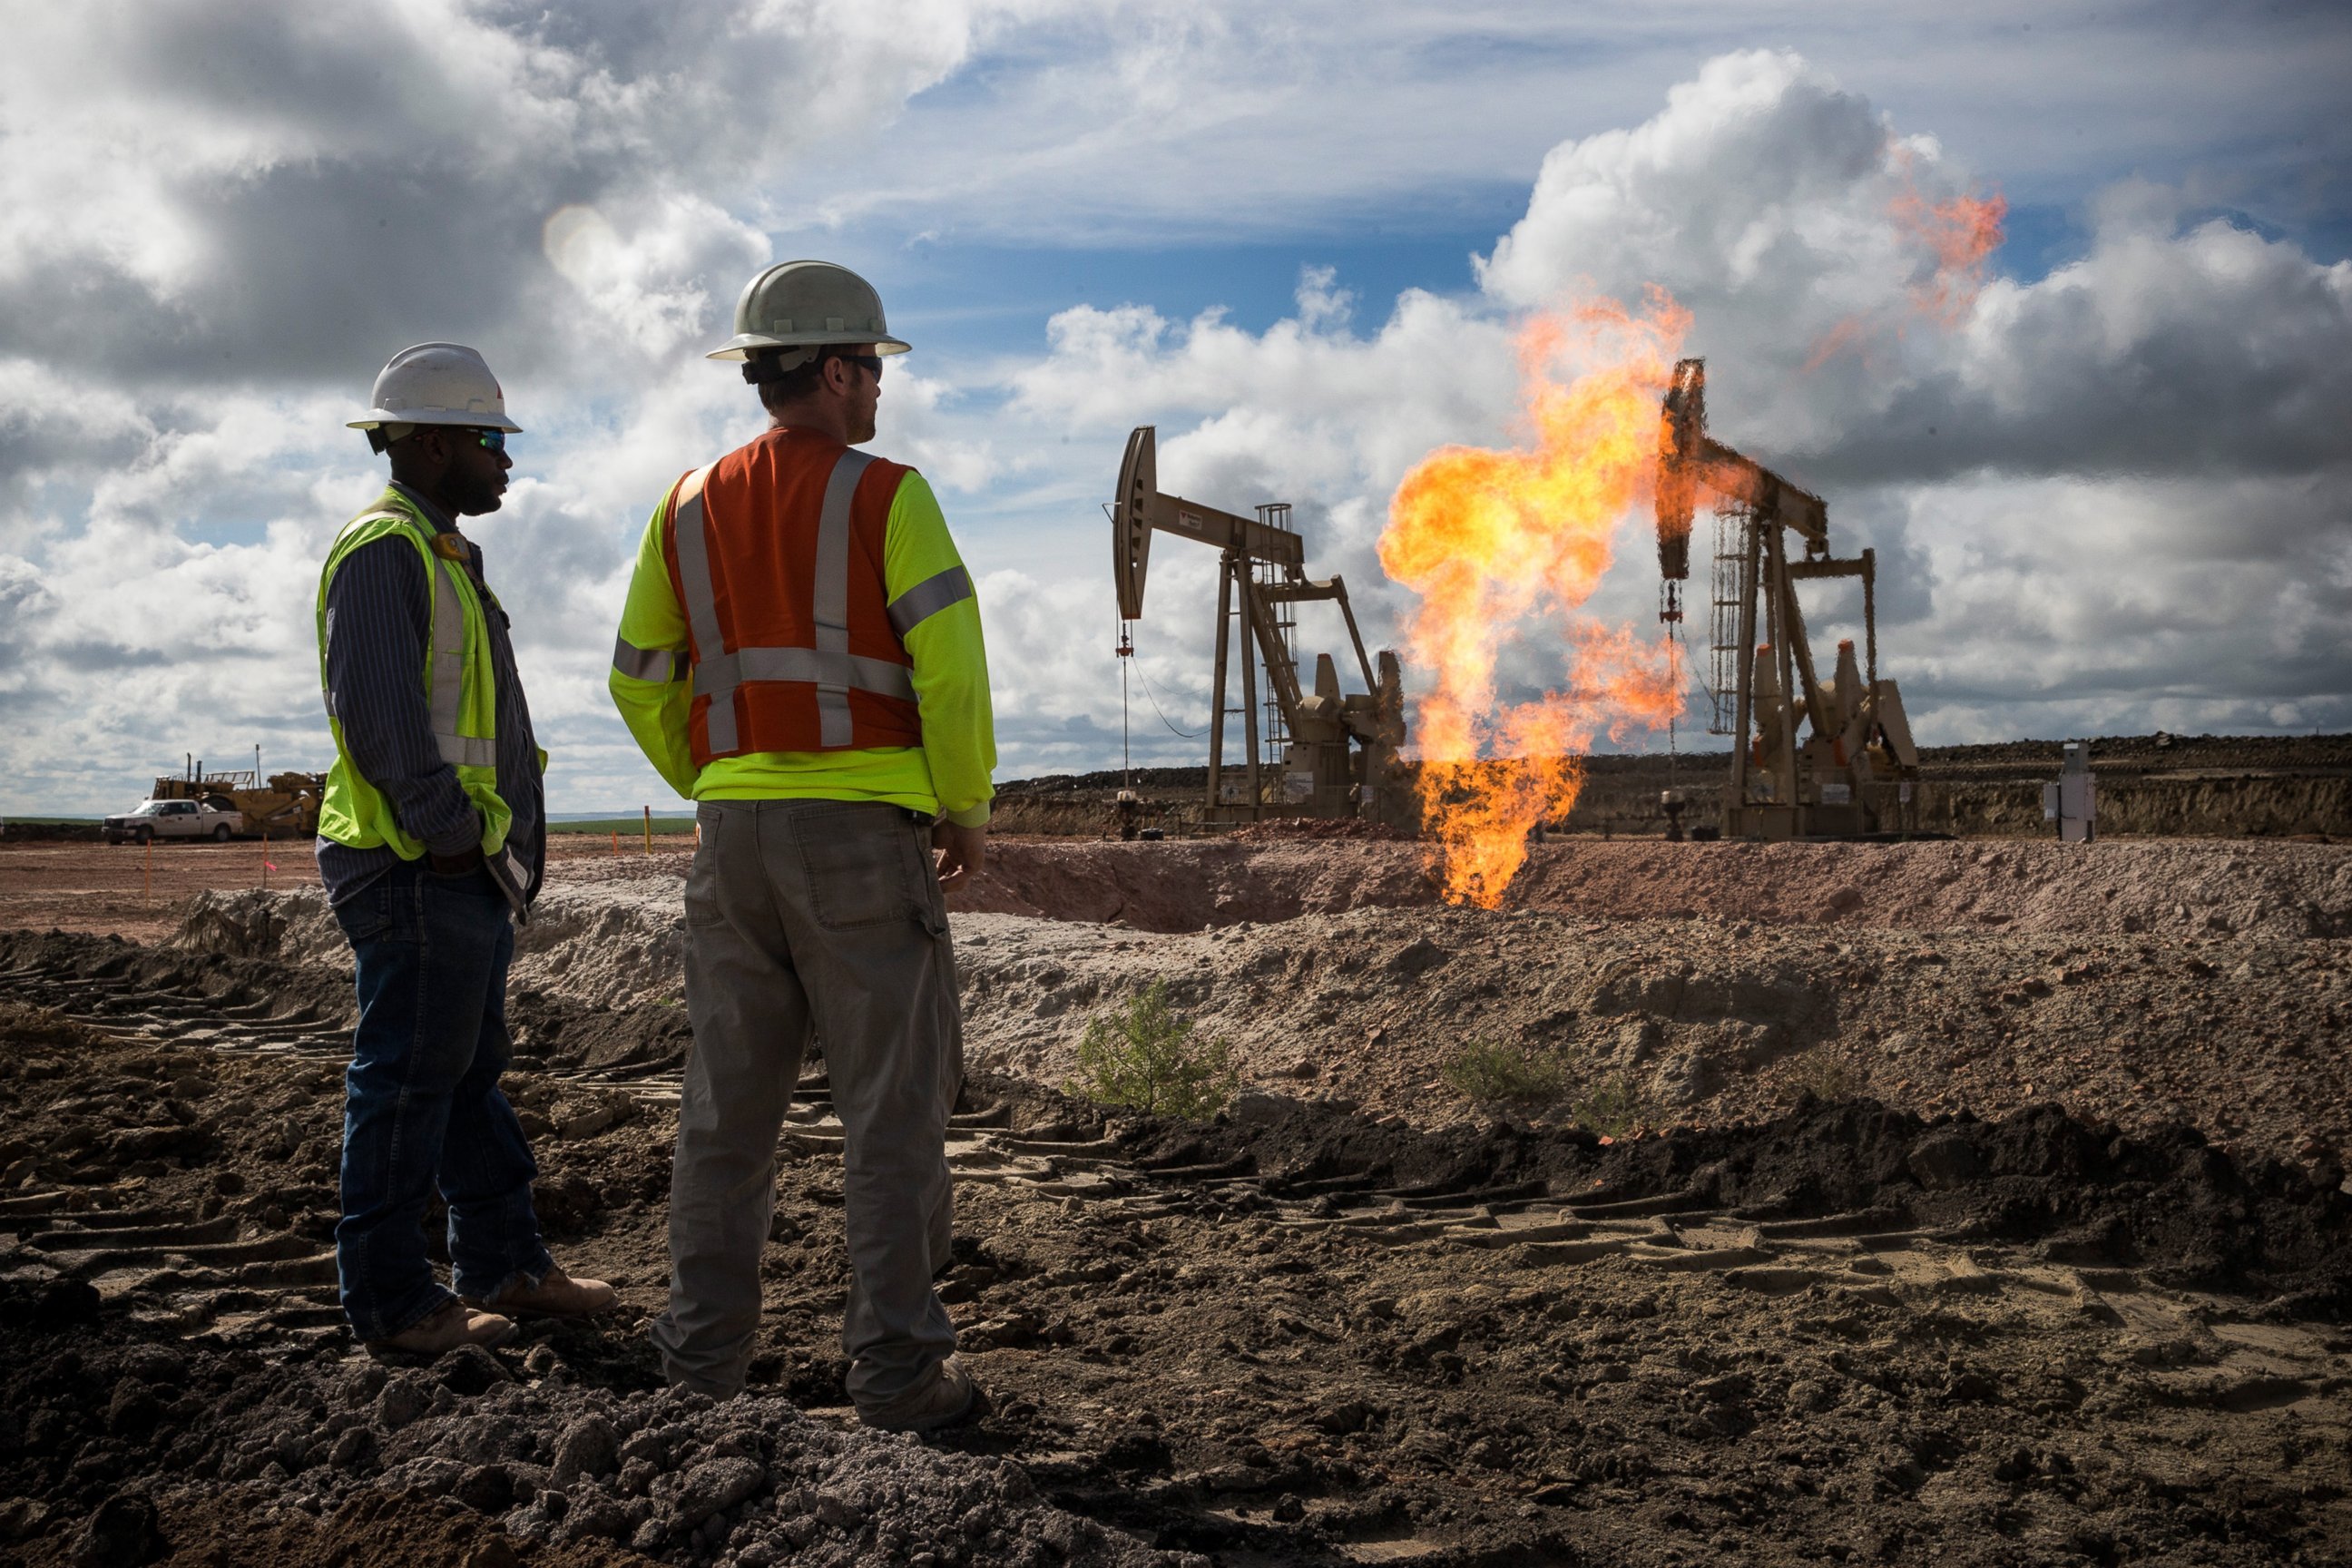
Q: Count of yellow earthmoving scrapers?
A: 1